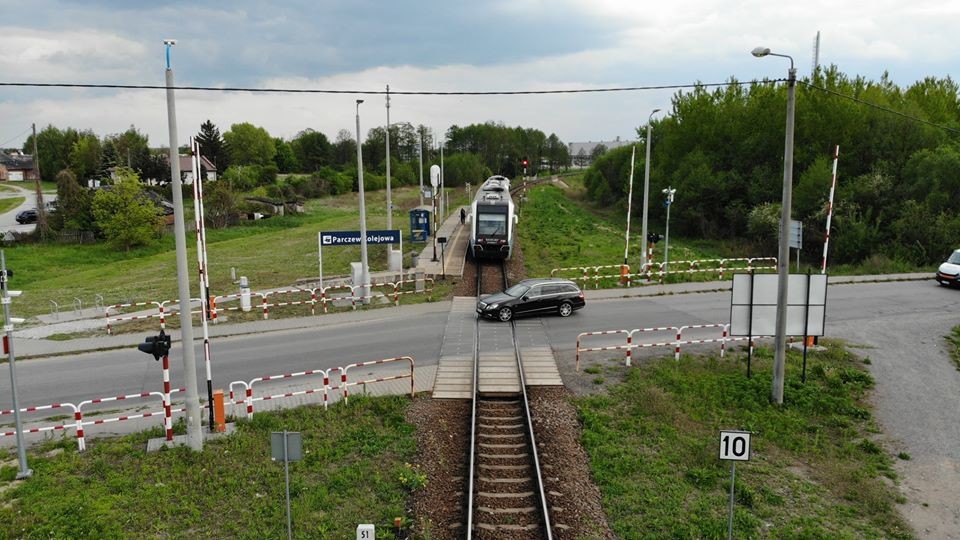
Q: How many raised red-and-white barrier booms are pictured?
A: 4